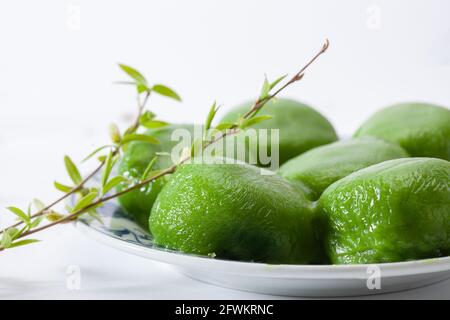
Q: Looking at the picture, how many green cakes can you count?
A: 6